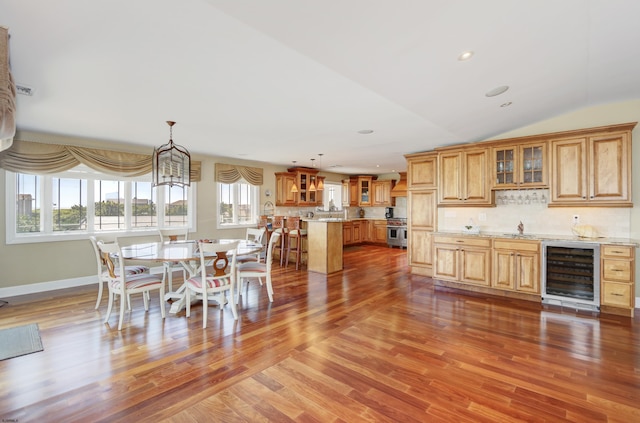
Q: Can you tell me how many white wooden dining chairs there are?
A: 6